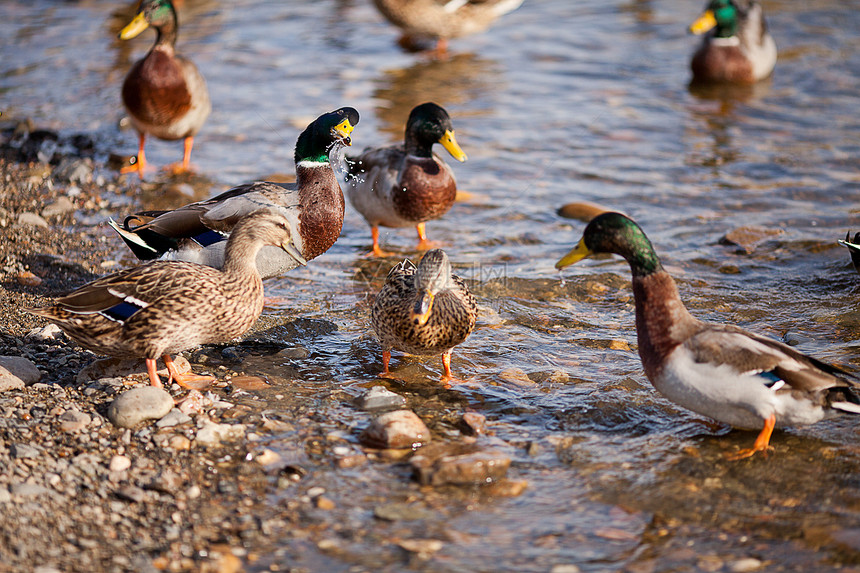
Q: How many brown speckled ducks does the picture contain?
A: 2